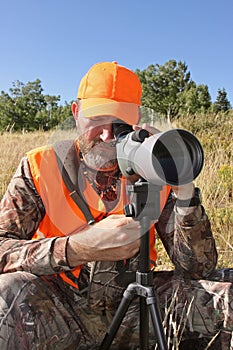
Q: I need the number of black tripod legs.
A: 3